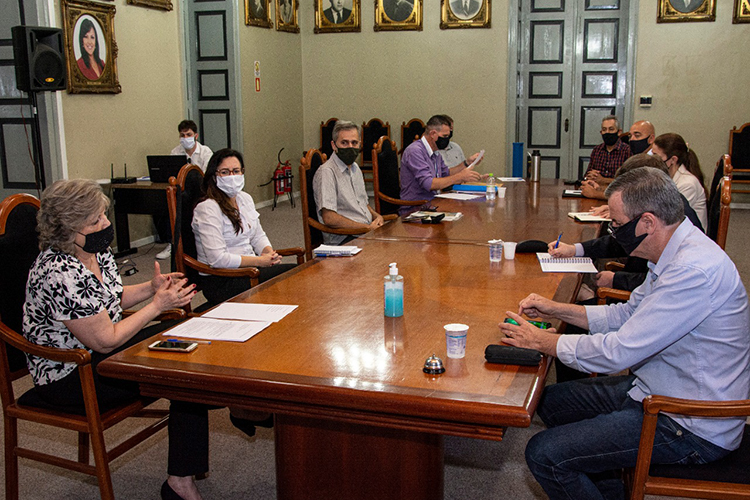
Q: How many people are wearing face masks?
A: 10